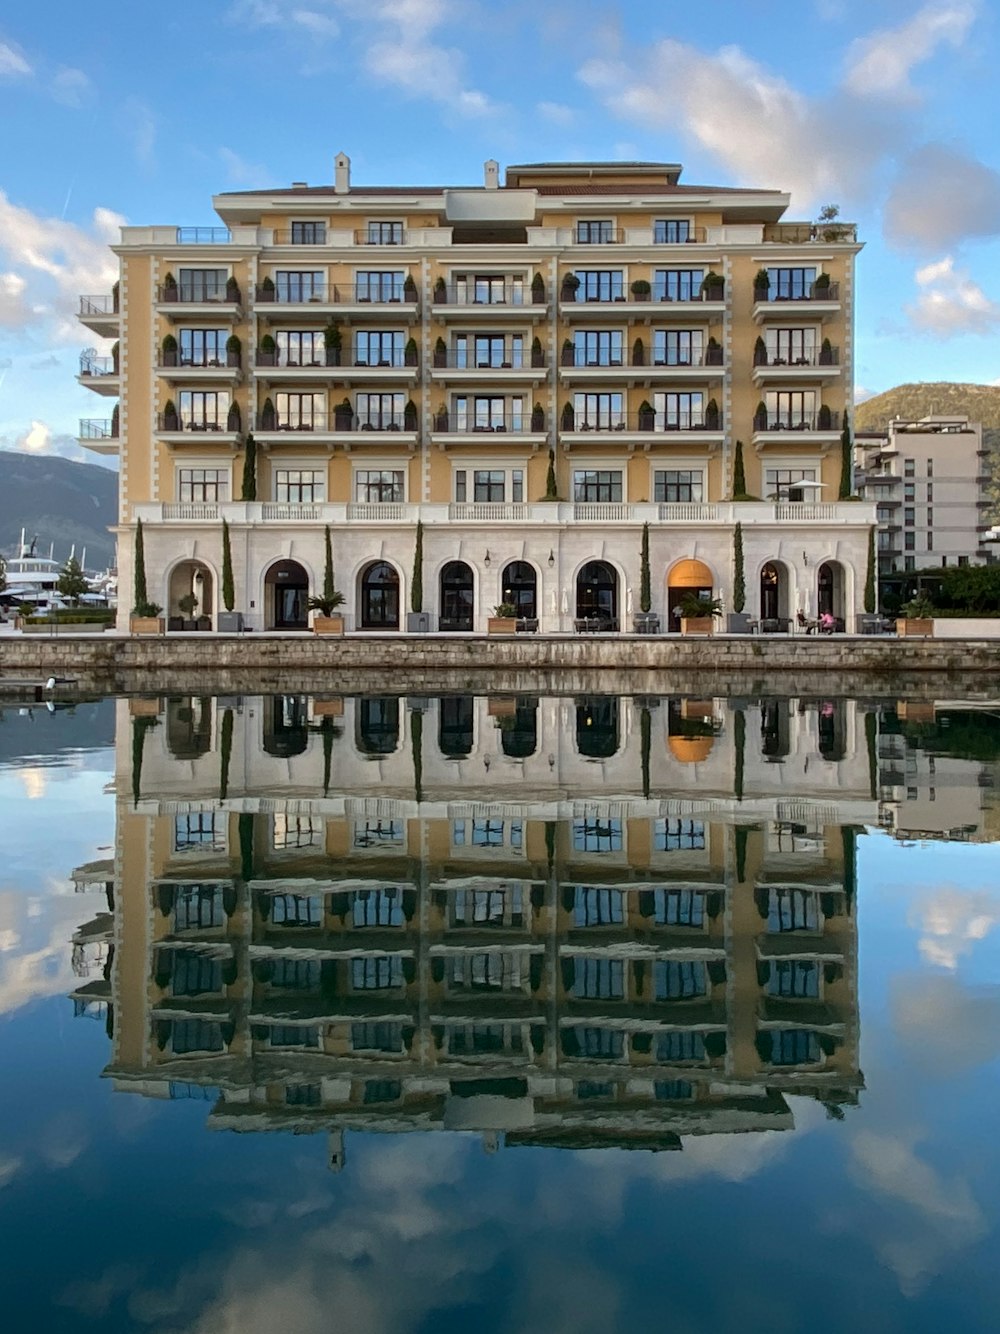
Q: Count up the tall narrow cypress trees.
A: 11